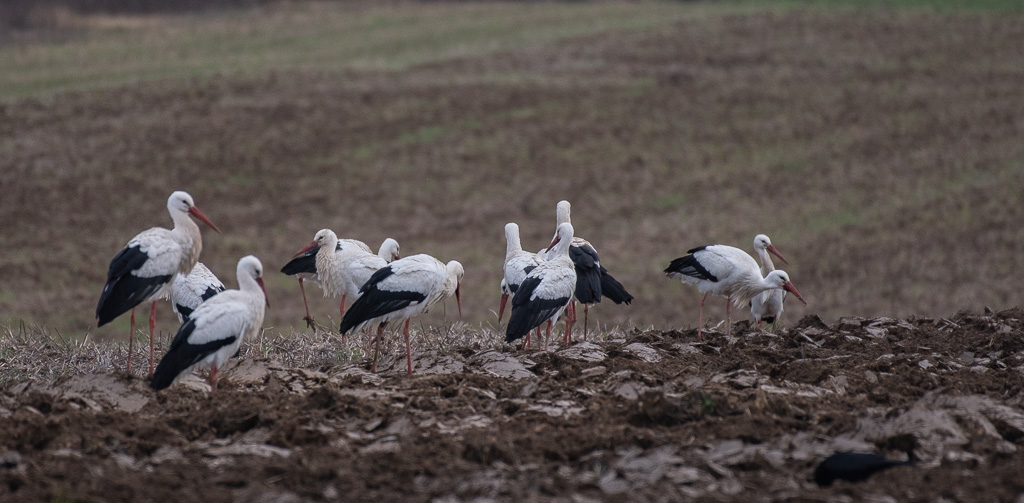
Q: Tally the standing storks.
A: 12